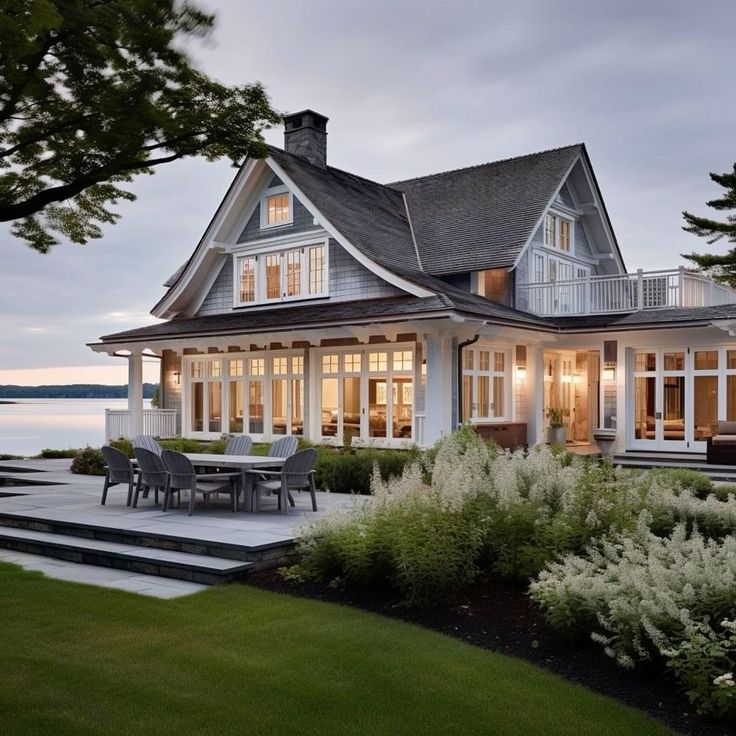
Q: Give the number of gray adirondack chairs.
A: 7